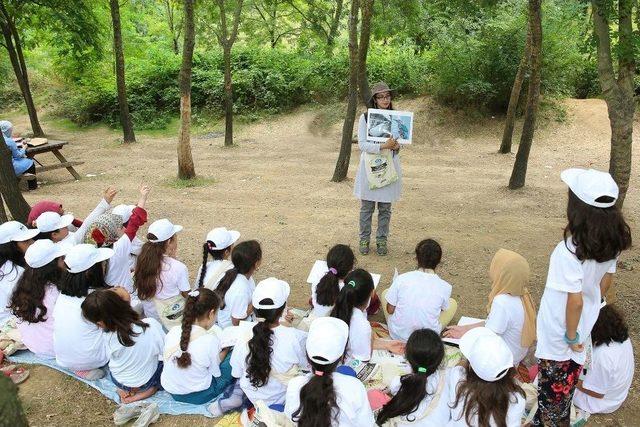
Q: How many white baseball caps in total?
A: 11